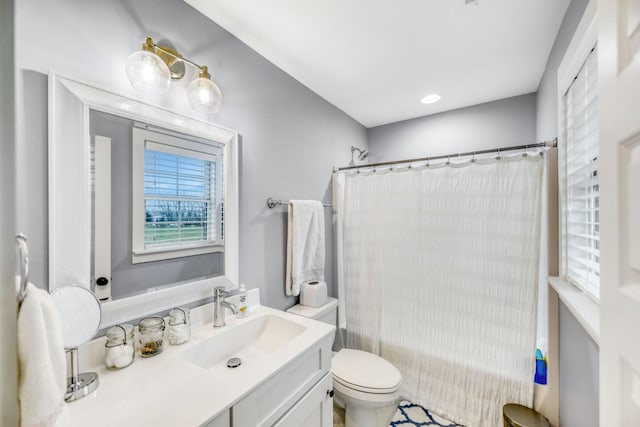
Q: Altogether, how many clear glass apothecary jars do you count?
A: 3